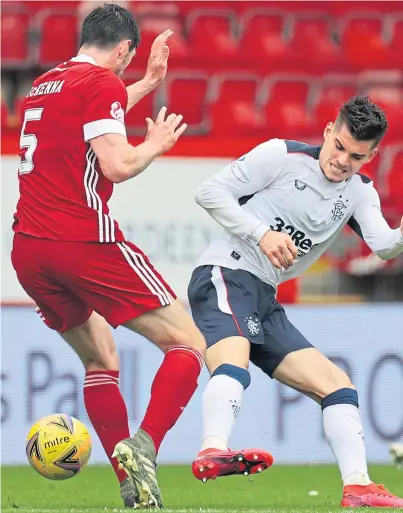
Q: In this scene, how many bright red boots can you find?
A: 2